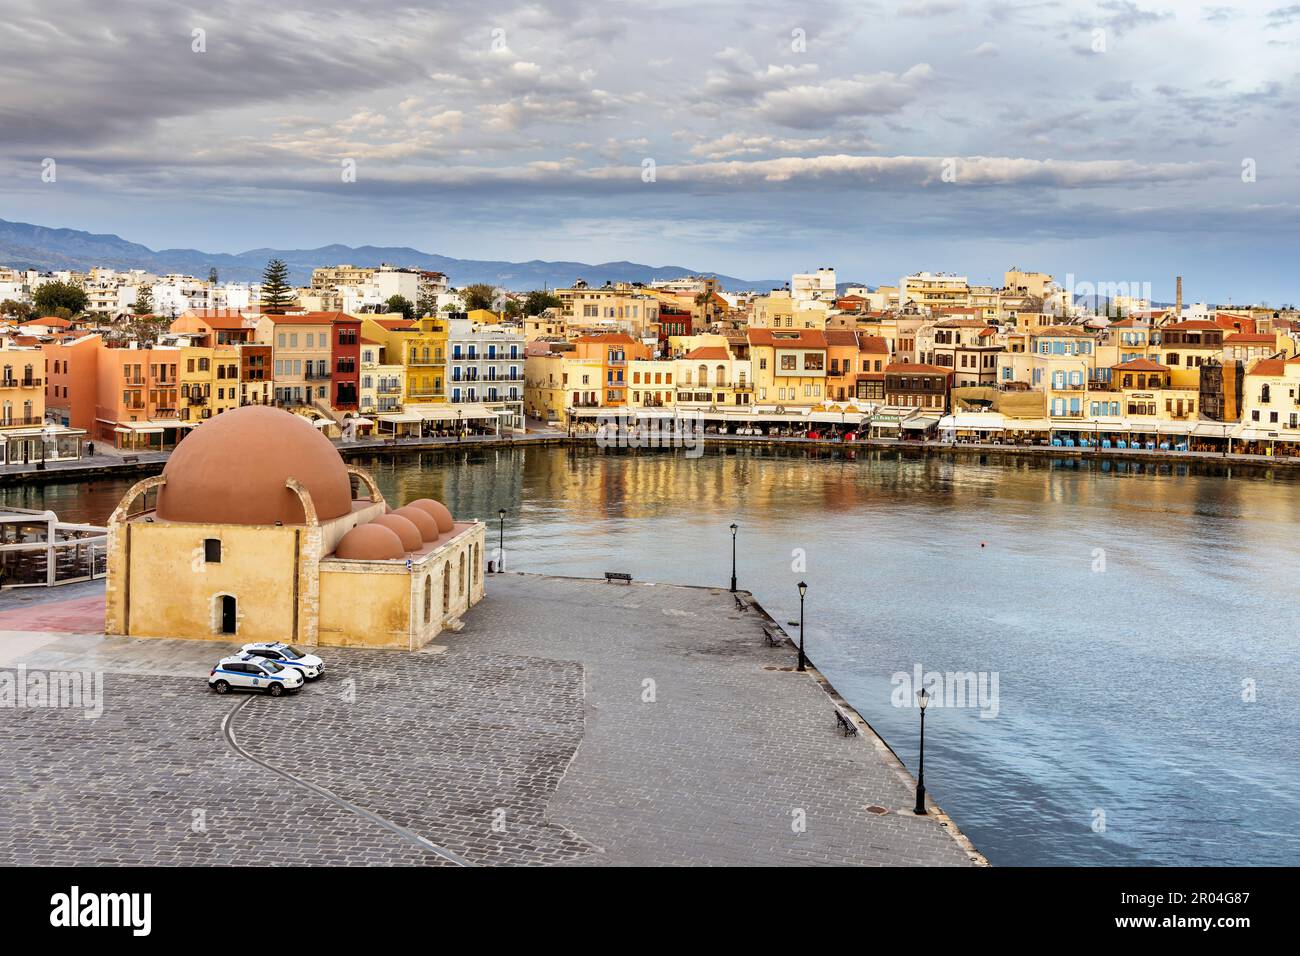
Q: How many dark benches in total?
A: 4